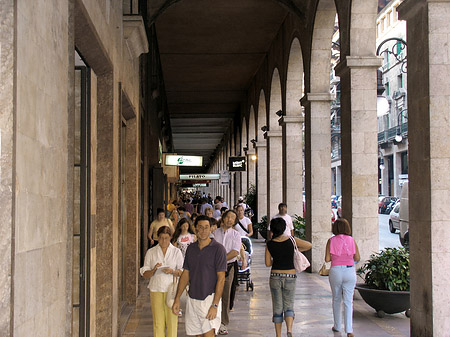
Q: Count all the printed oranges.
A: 0